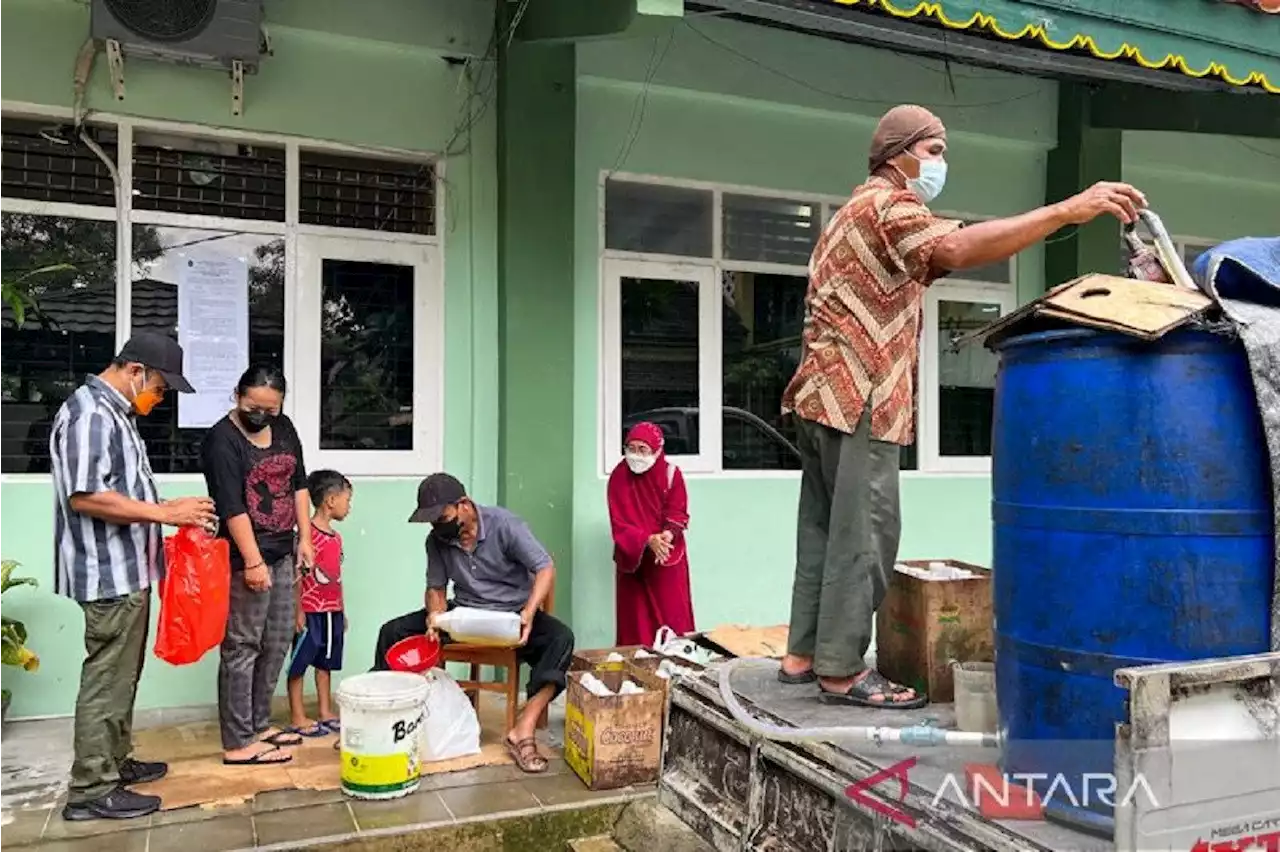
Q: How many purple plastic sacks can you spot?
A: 0